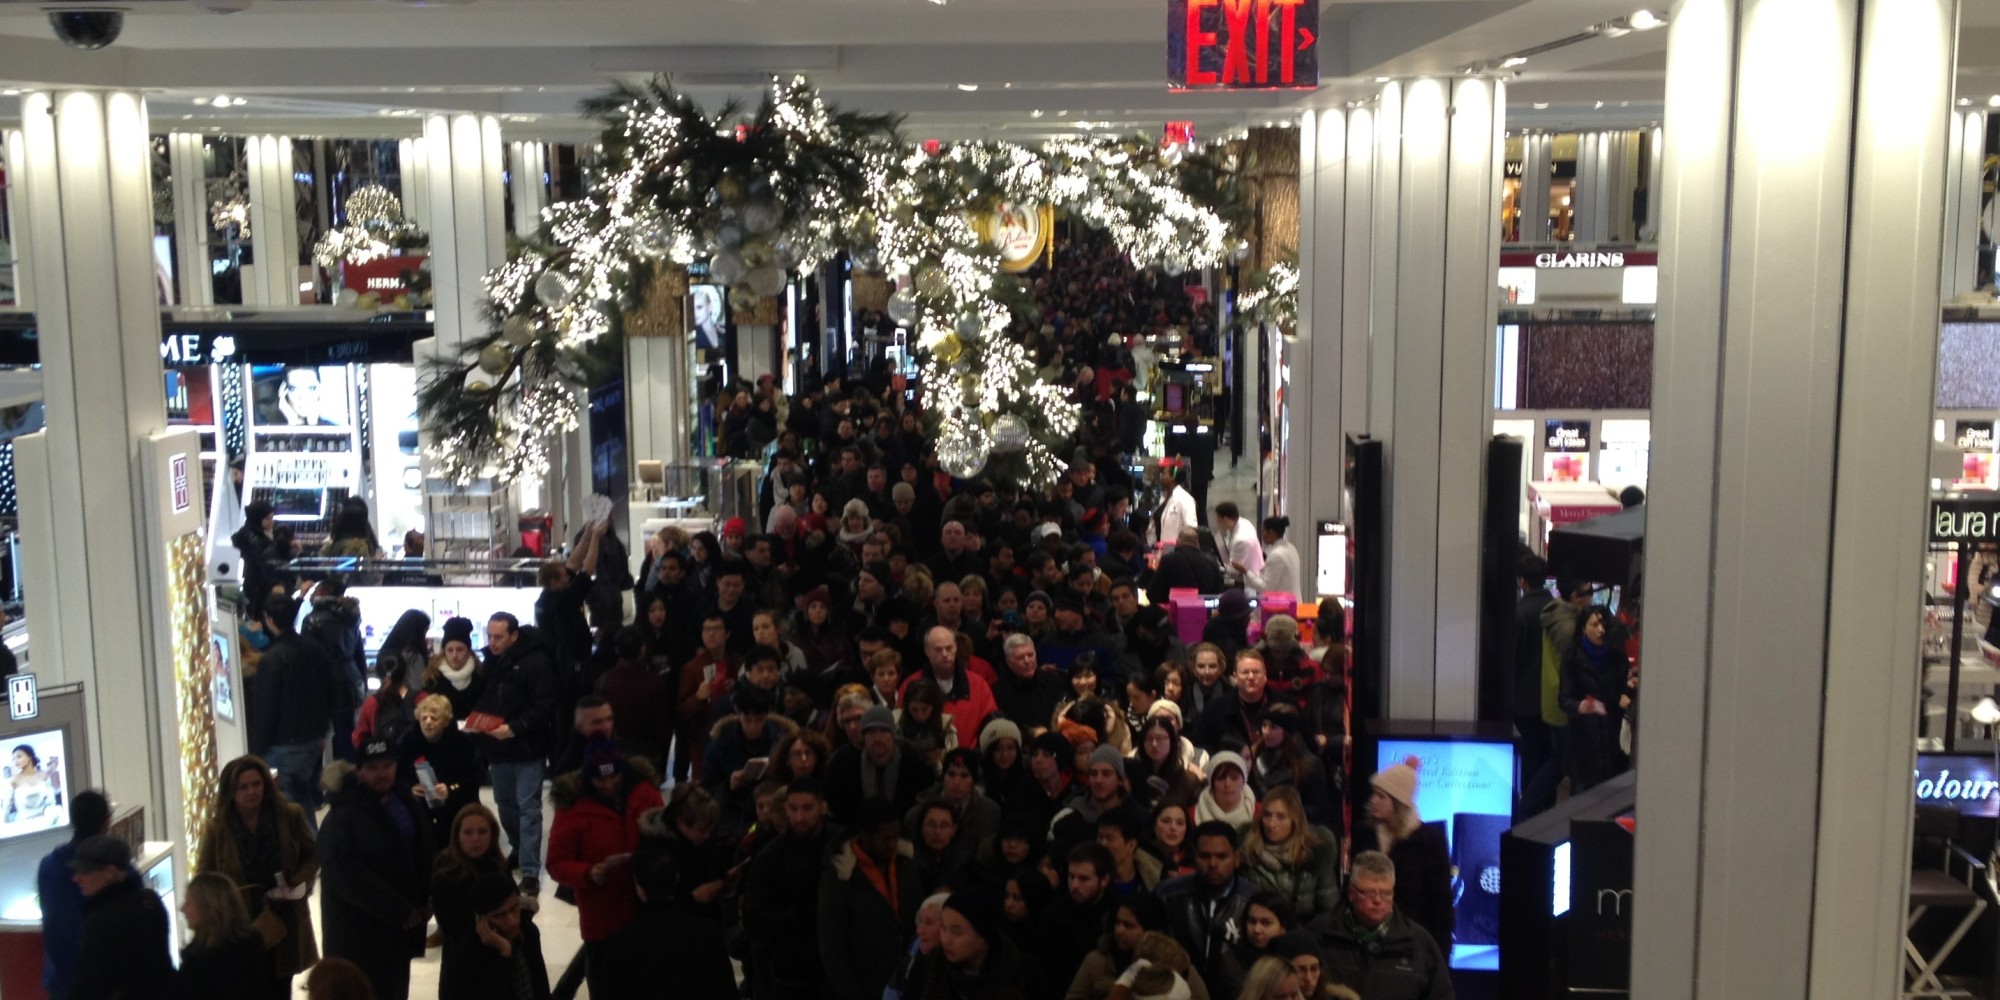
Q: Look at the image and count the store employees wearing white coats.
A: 3